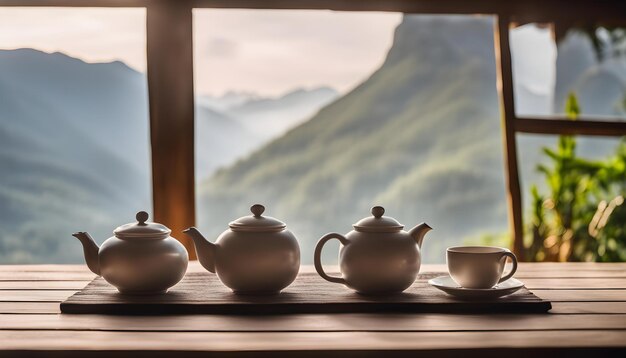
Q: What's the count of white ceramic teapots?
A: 3